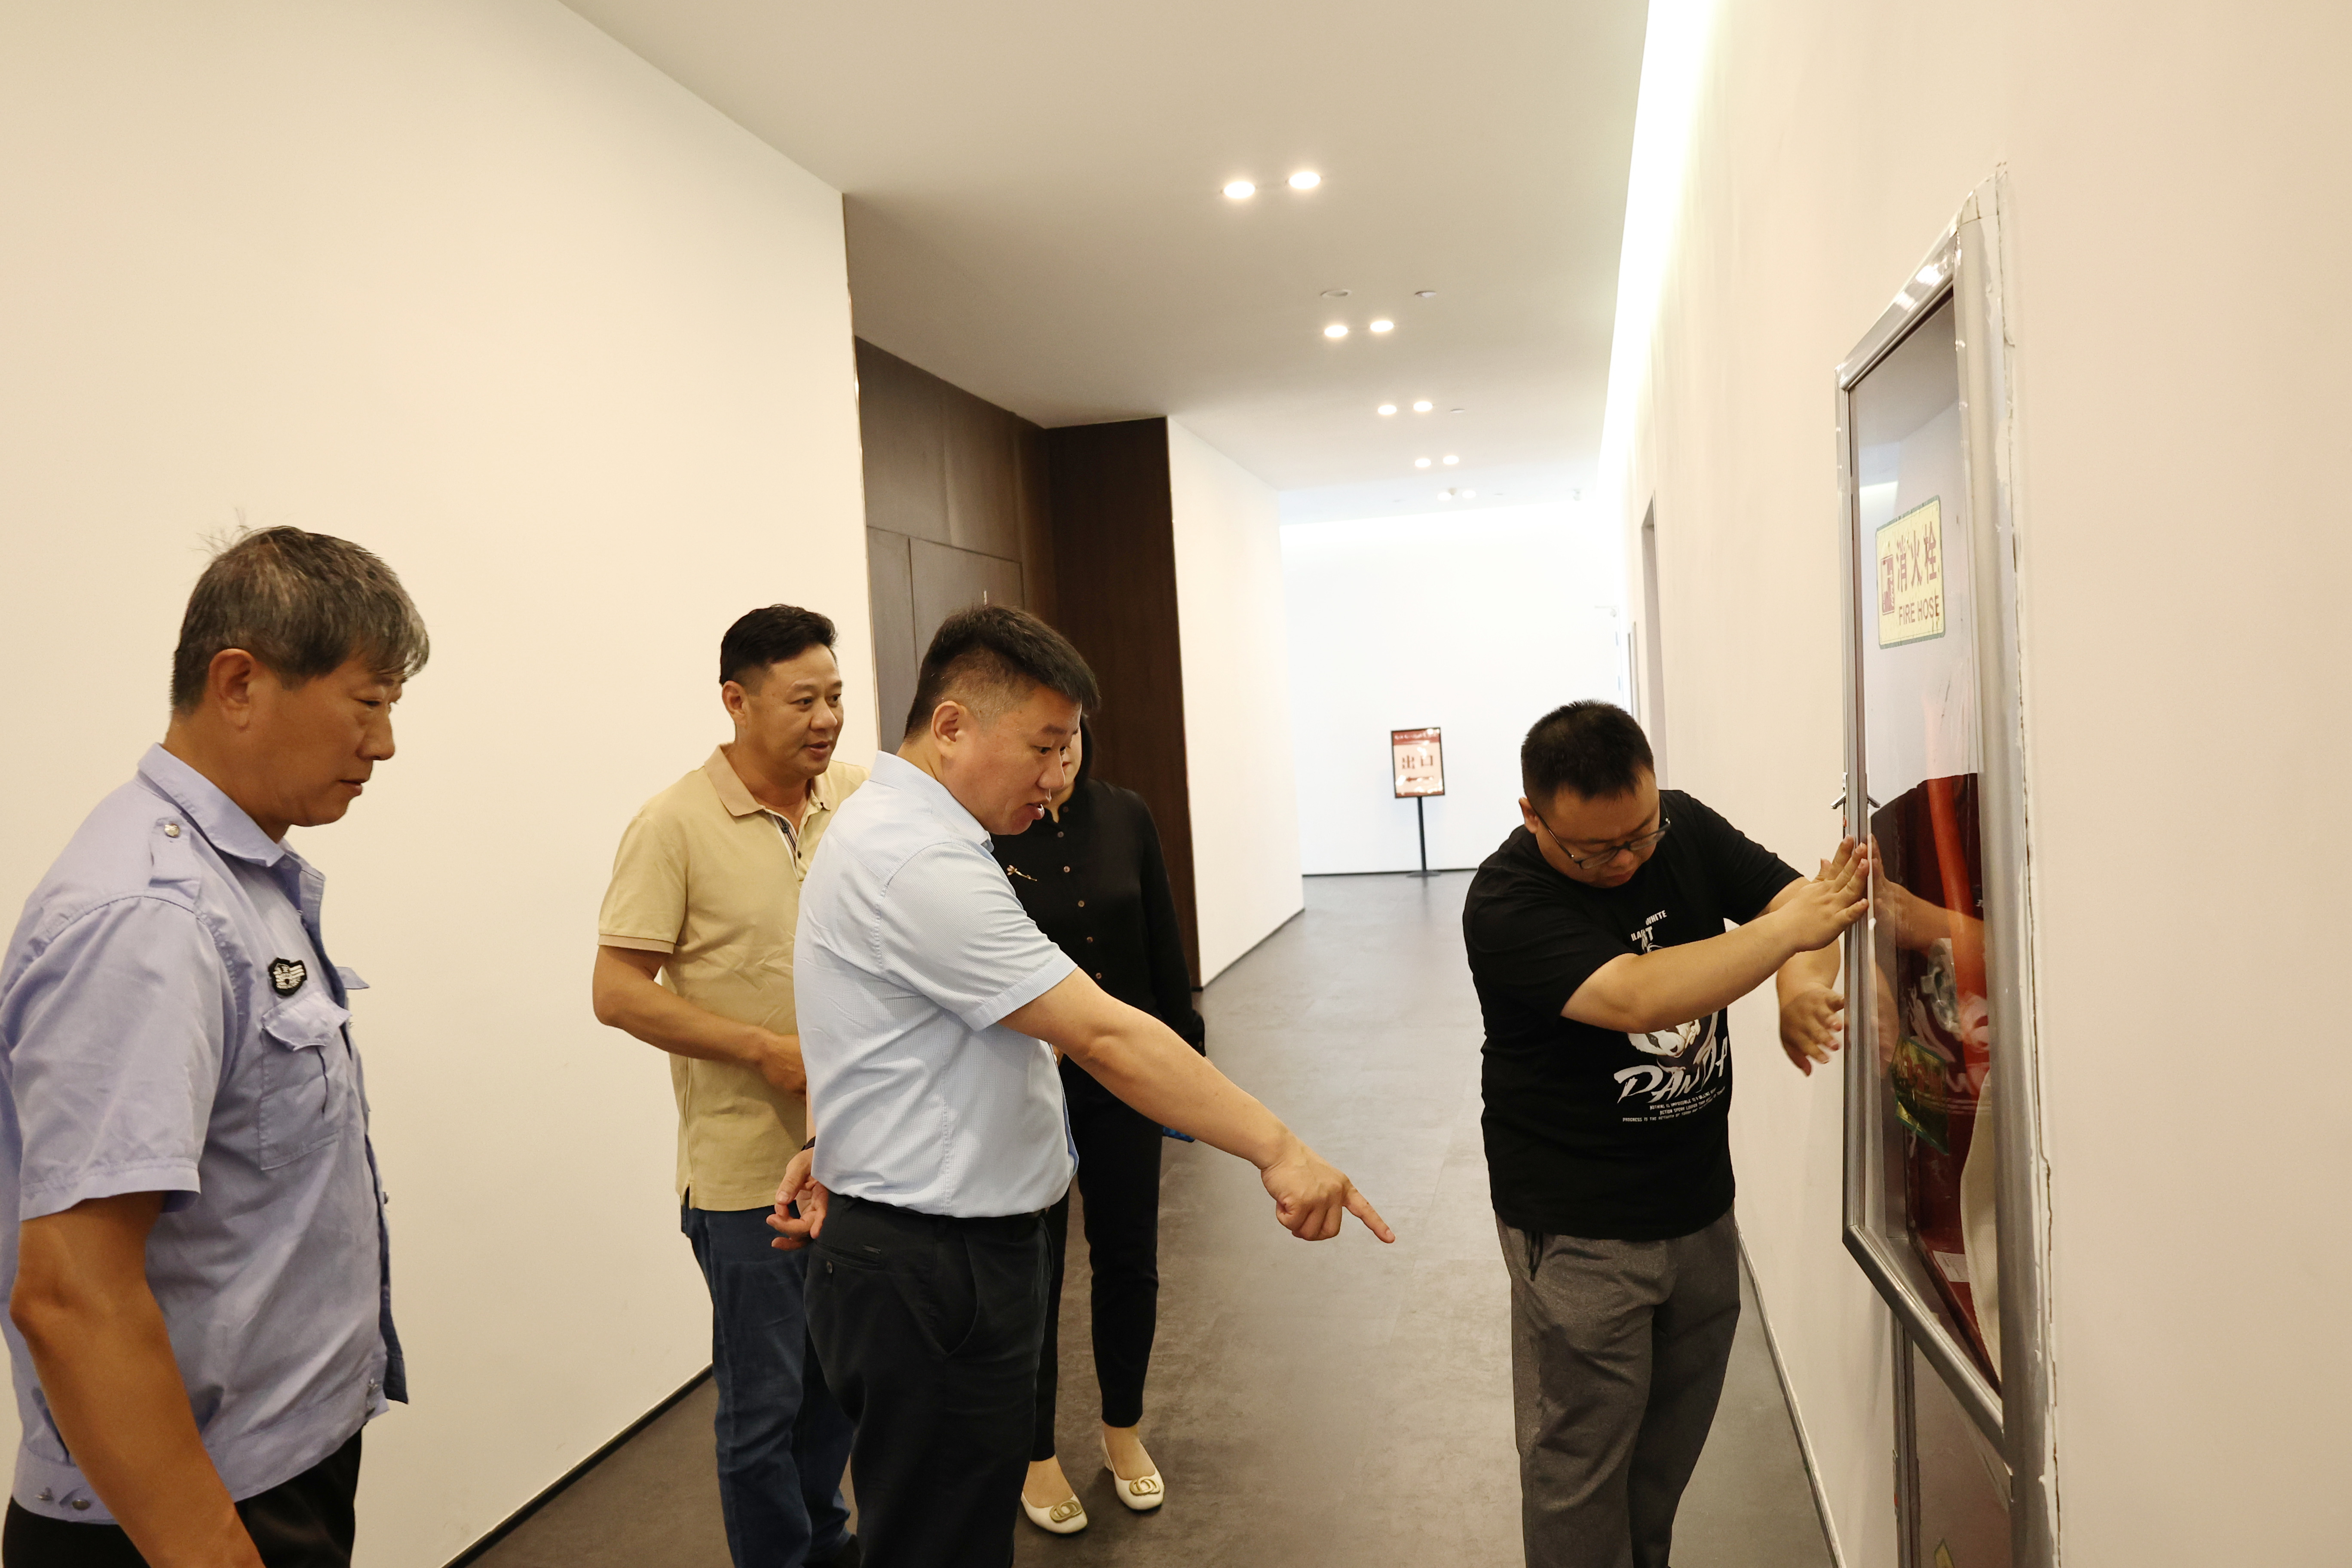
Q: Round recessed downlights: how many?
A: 10